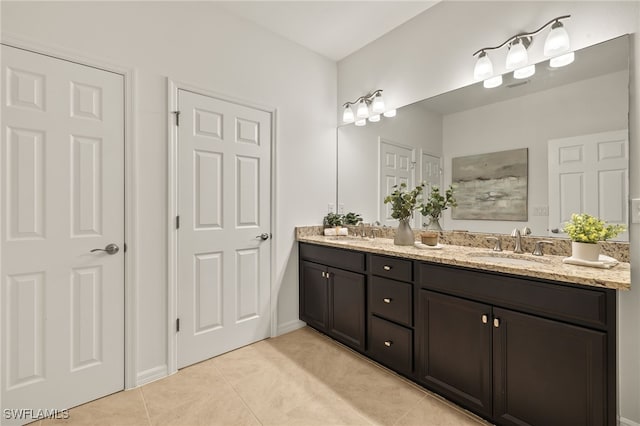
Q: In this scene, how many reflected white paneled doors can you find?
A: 3